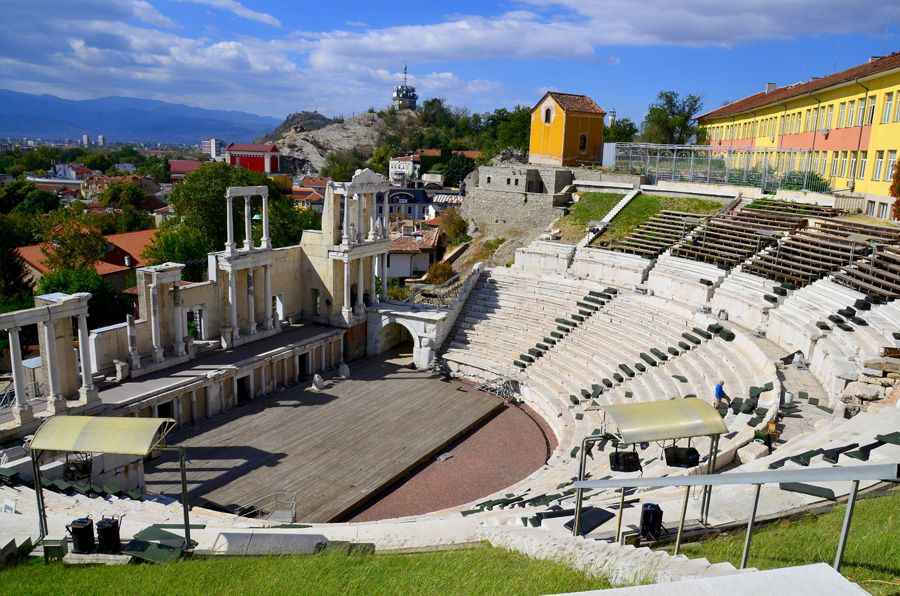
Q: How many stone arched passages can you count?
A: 1